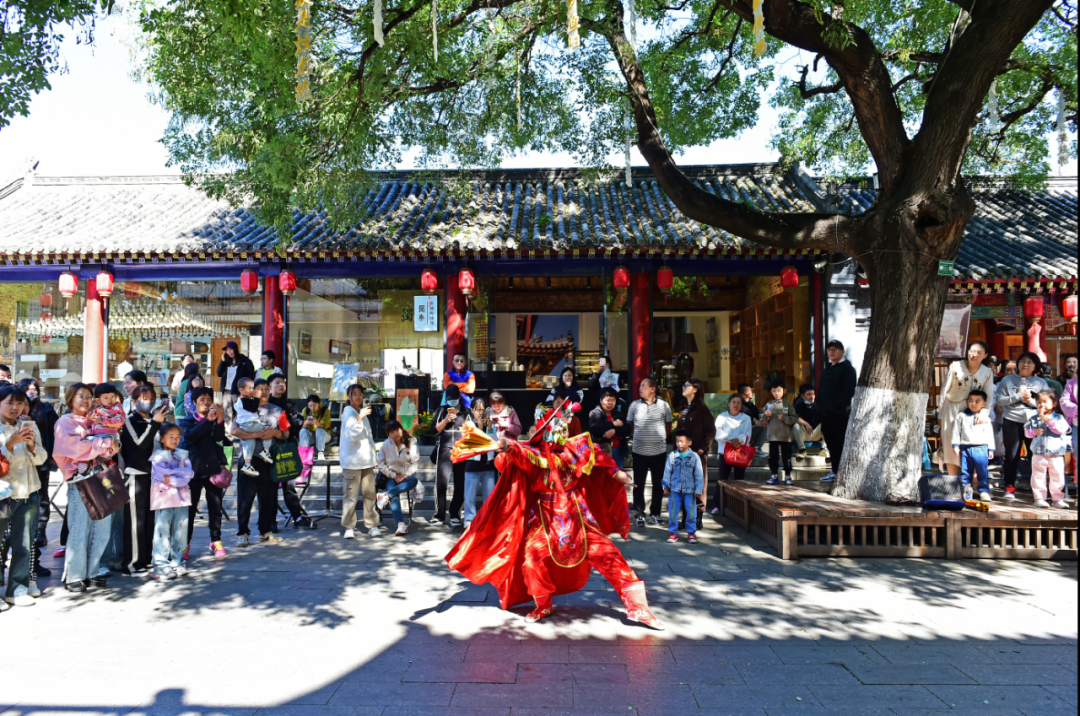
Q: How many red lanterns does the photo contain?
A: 11